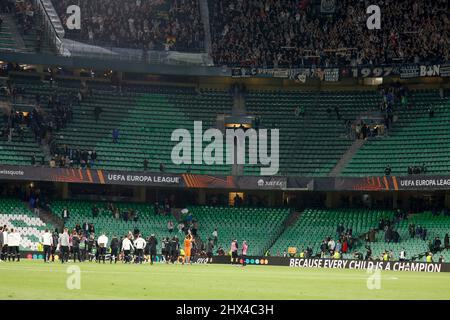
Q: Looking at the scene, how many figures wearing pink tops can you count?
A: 2